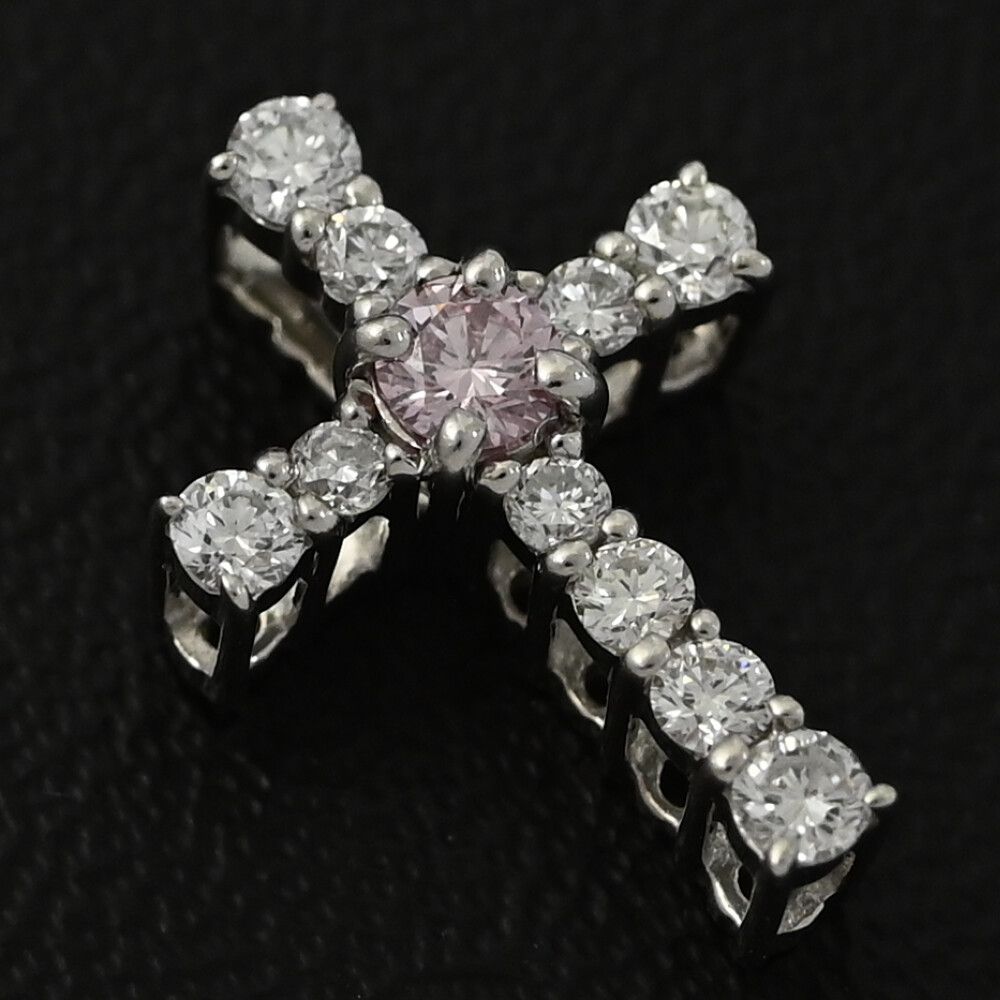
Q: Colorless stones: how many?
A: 10